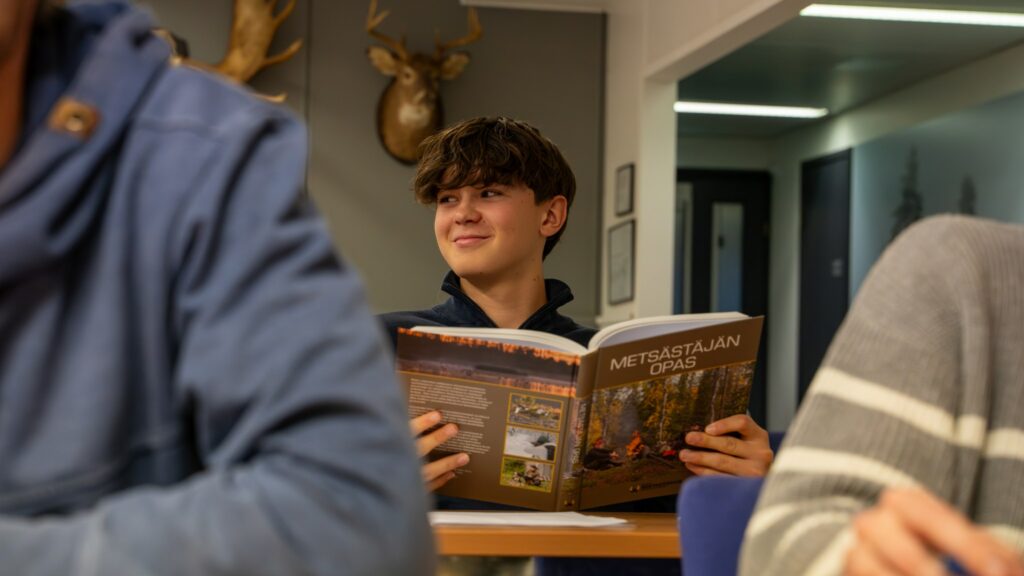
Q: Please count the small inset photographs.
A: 3